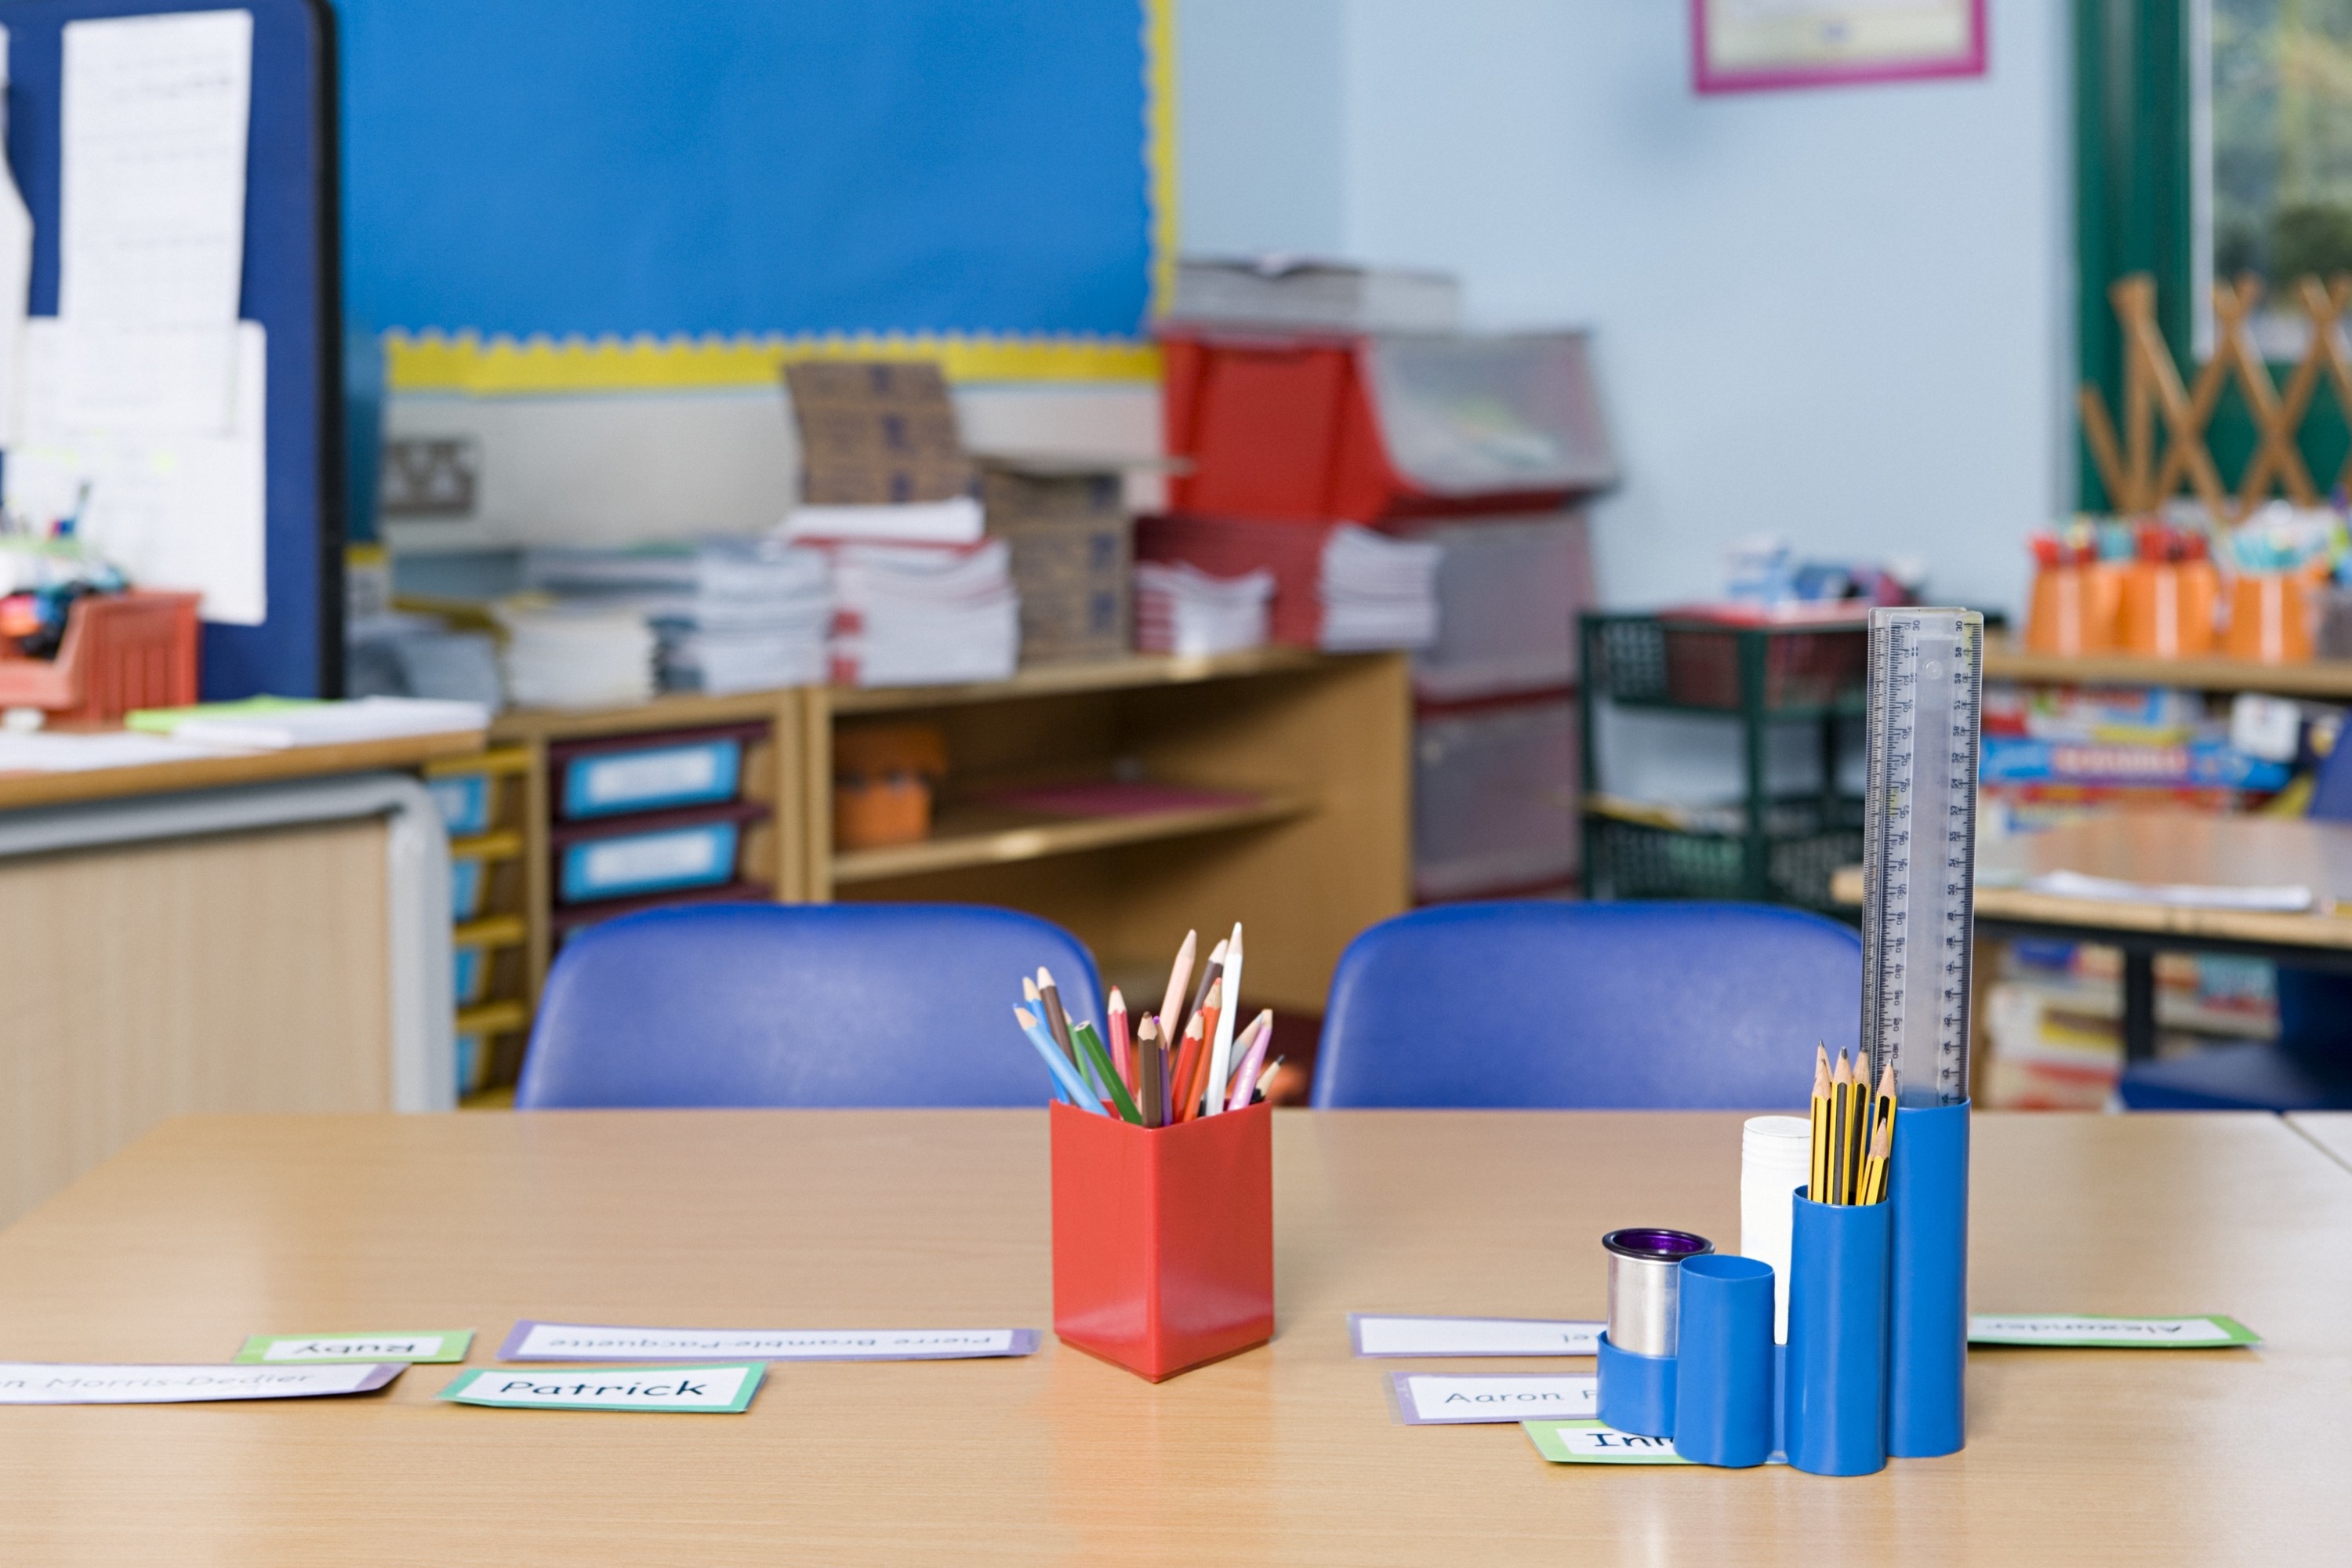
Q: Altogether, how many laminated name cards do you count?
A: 8